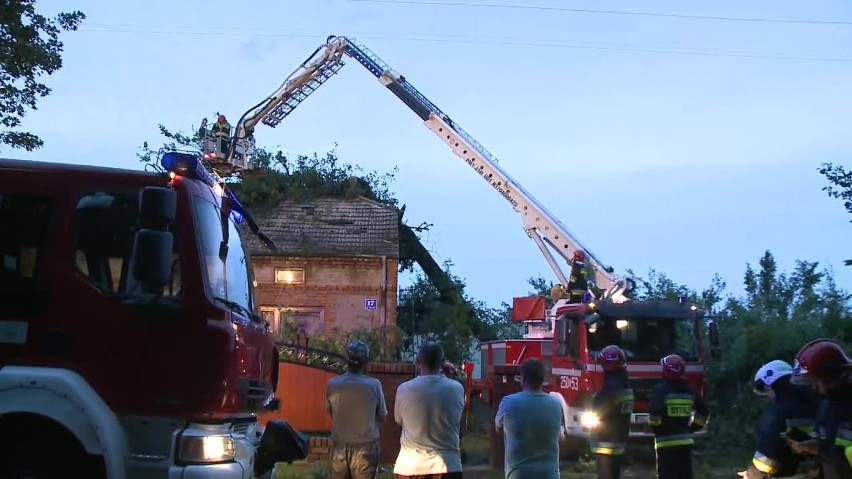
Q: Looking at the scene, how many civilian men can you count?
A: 3